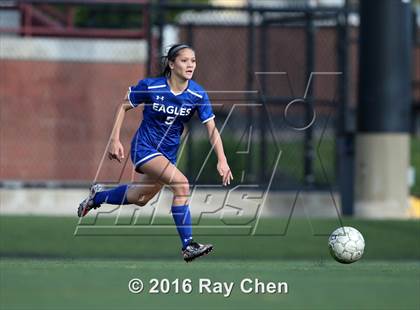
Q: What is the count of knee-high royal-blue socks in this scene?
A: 2